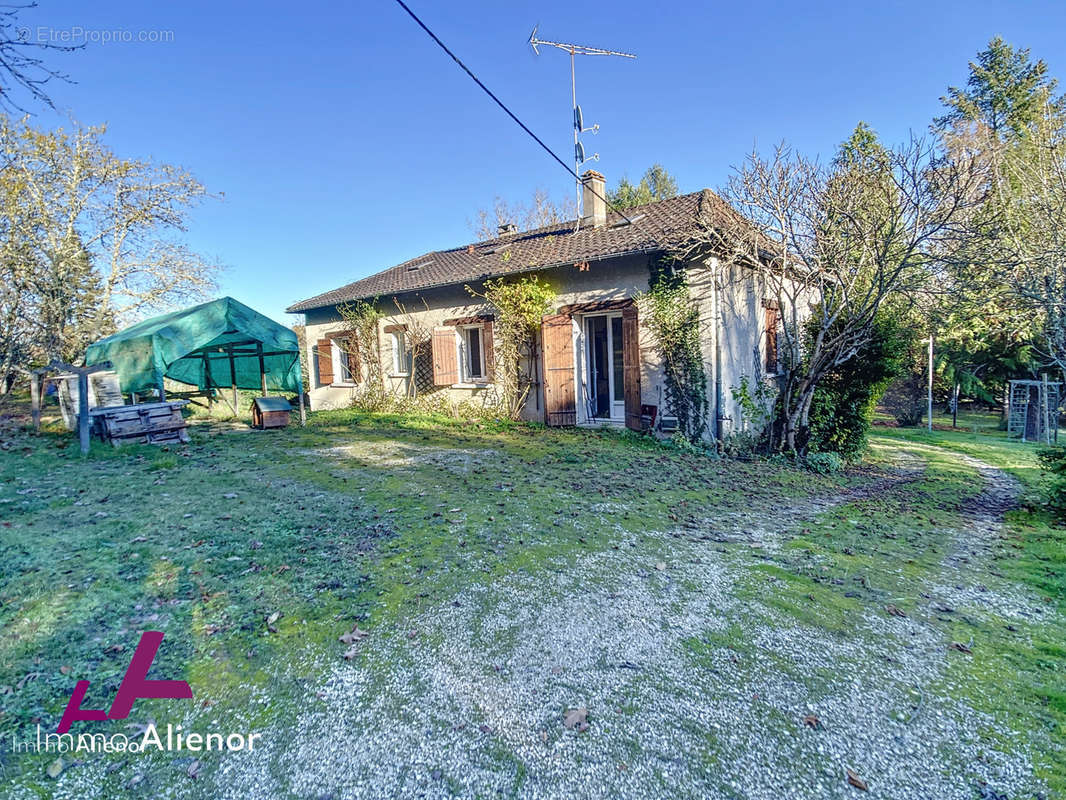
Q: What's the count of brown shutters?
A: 7